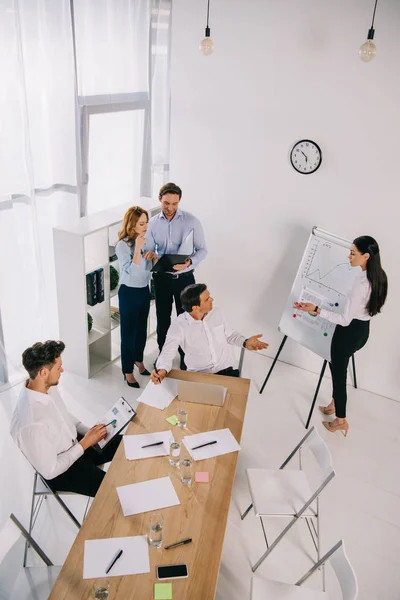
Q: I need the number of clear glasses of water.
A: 5